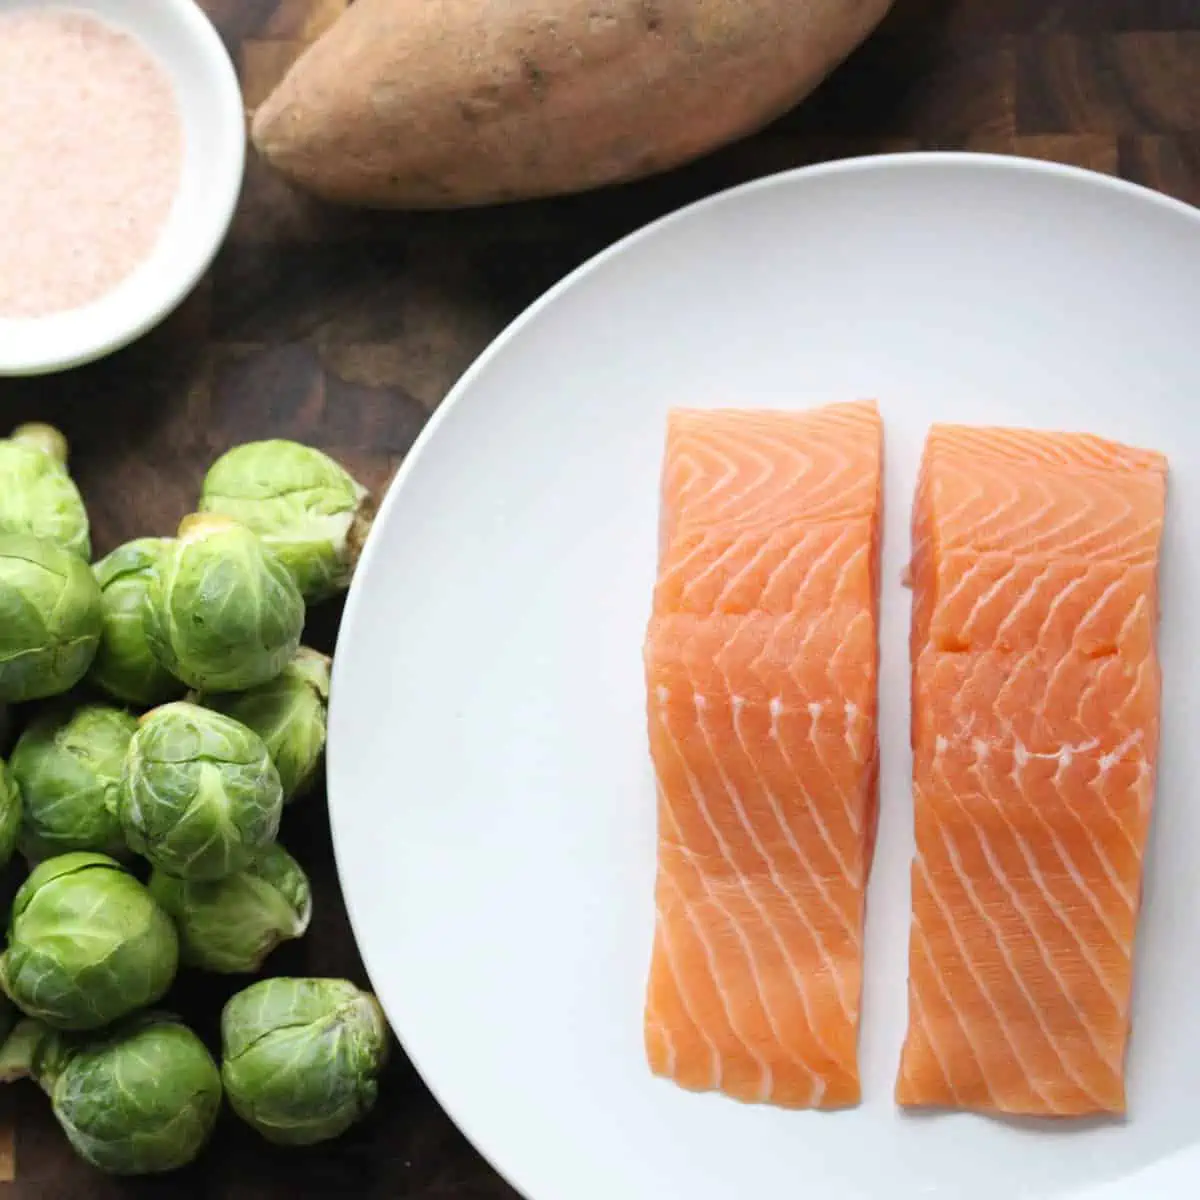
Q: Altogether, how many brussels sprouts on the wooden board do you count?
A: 13